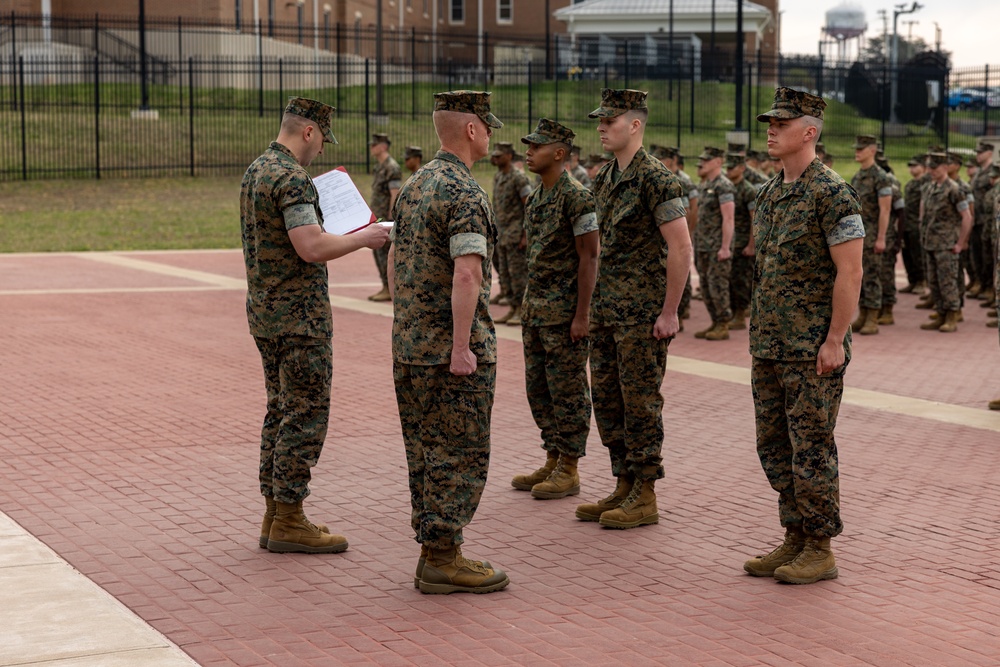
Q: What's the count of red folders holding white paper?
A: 1